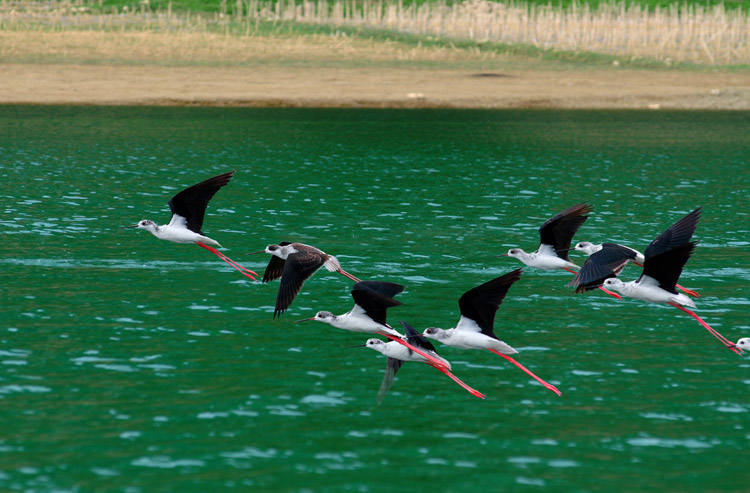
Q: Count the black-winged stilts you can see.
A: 9